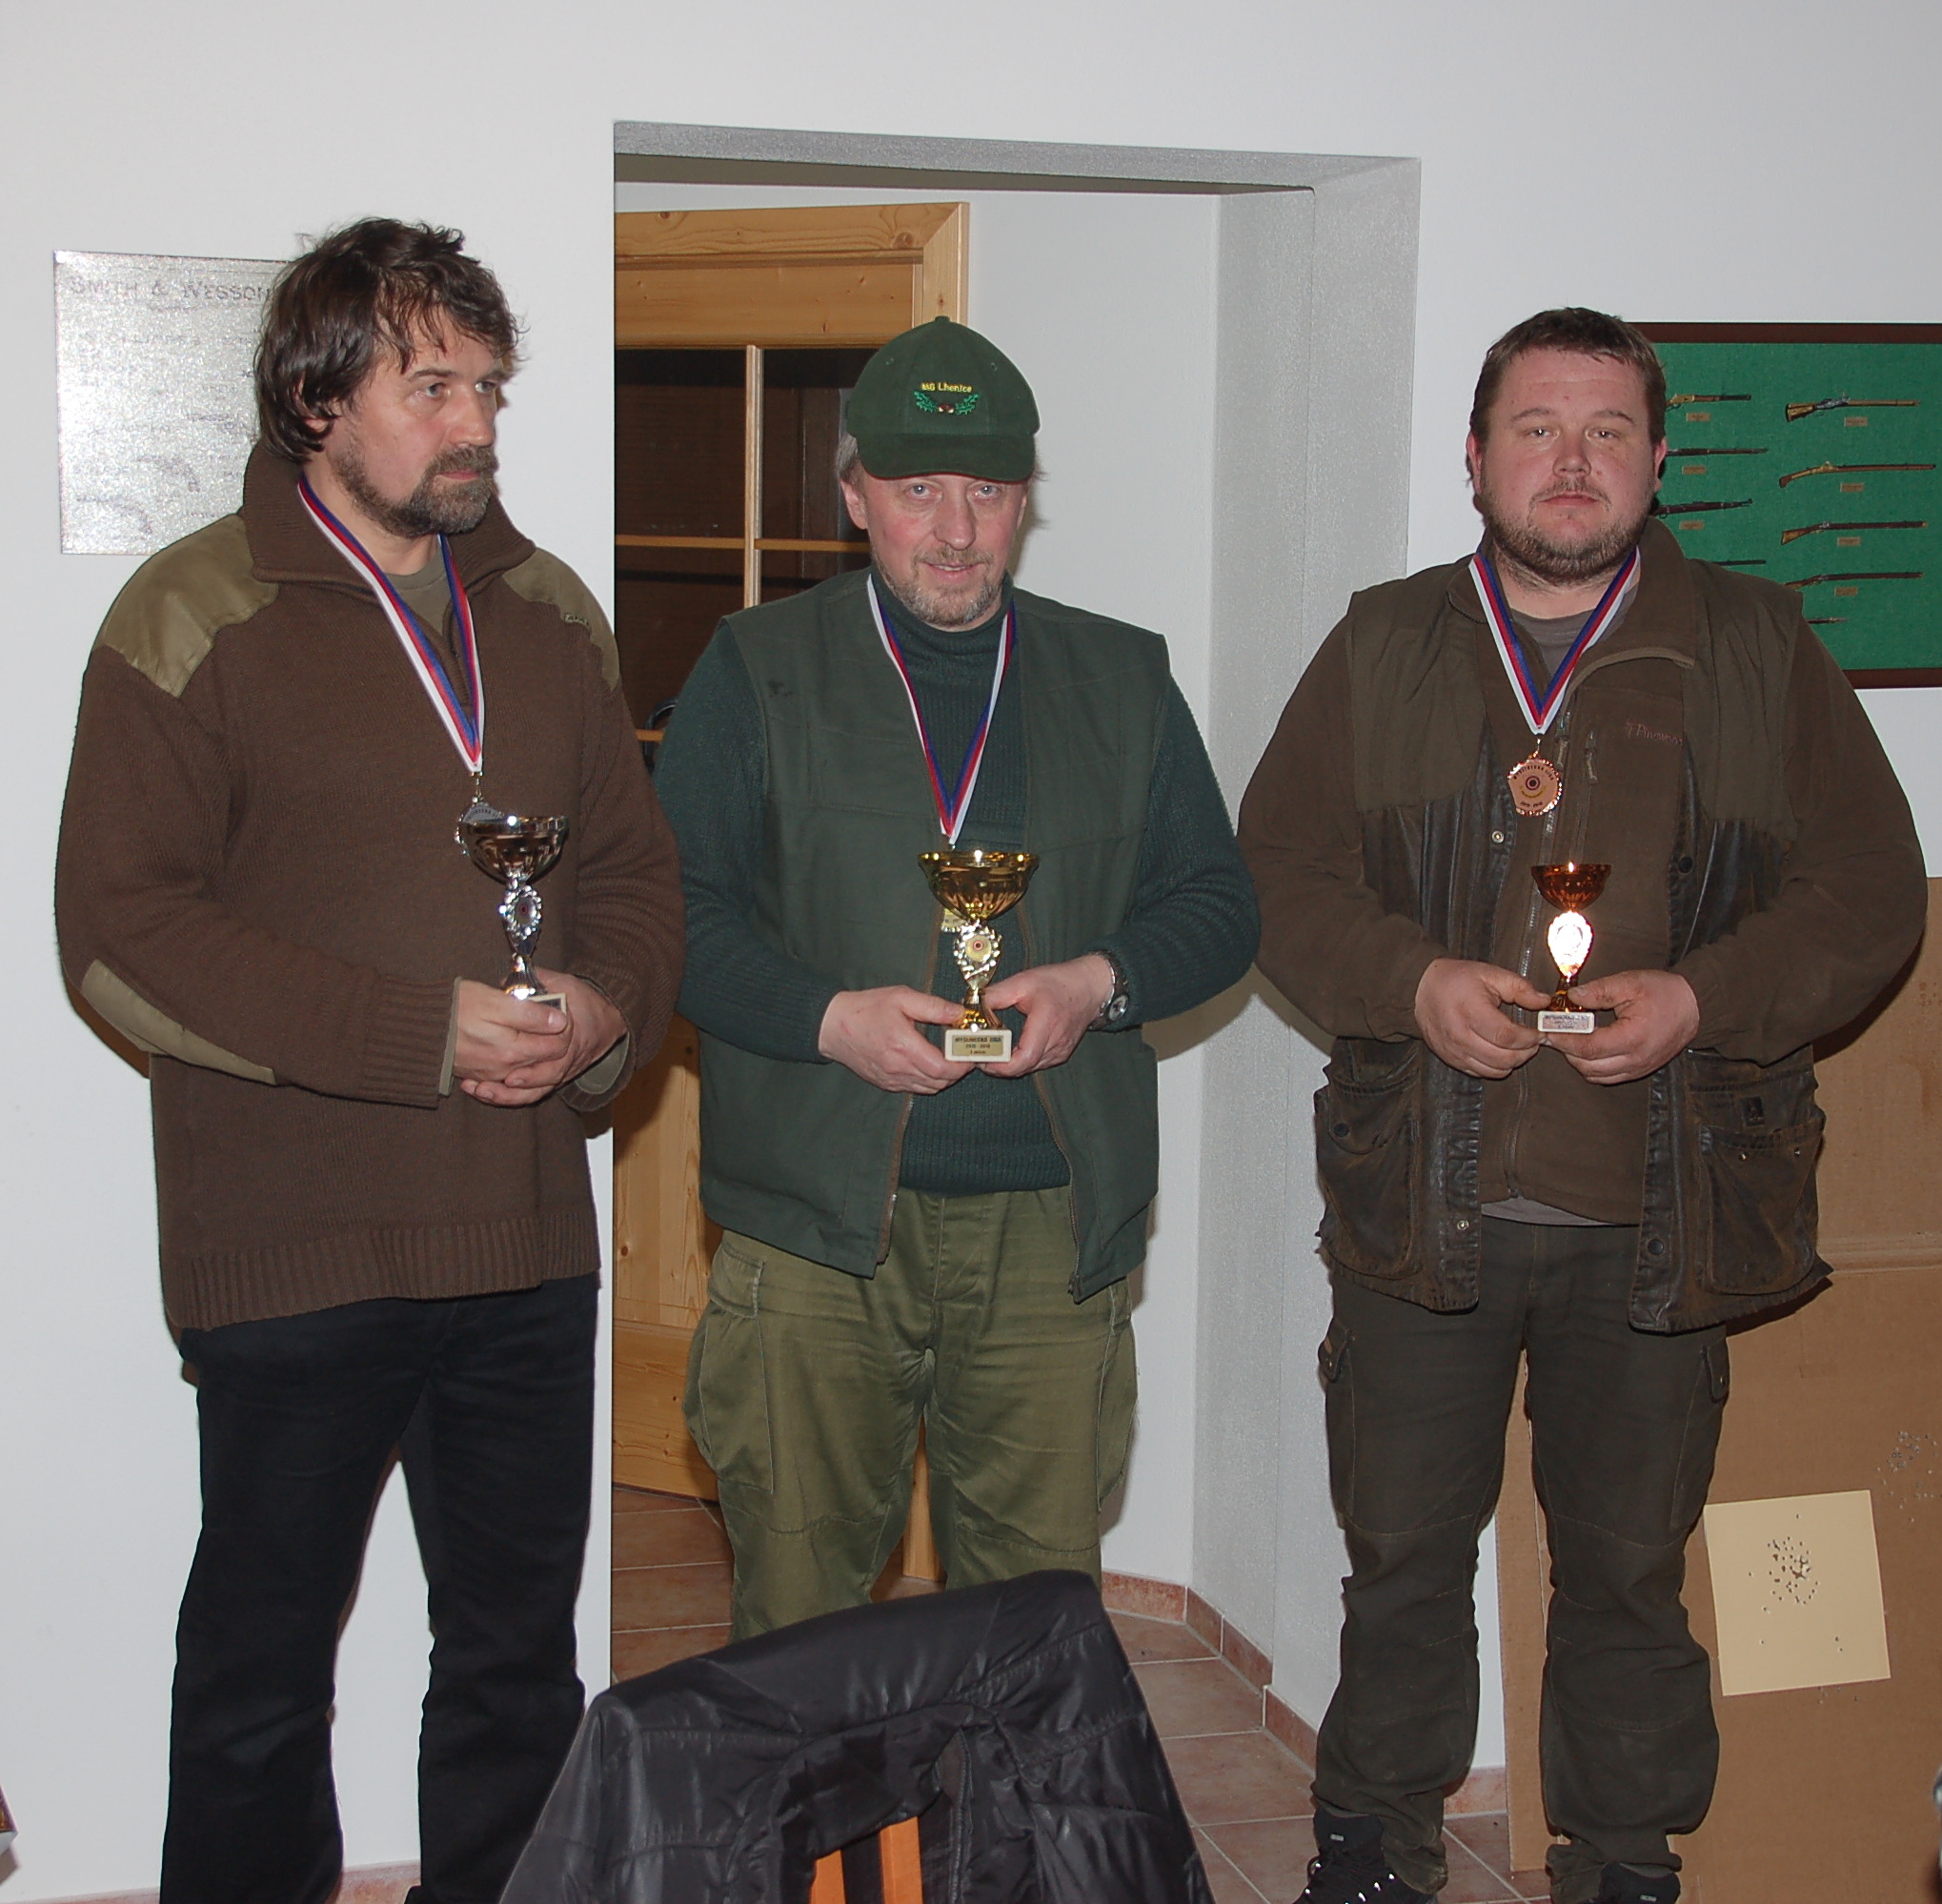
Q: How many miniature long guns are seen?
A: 9